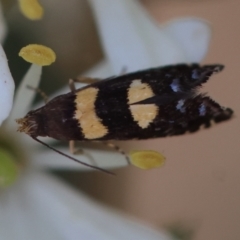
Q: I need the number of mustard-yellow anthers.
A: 3